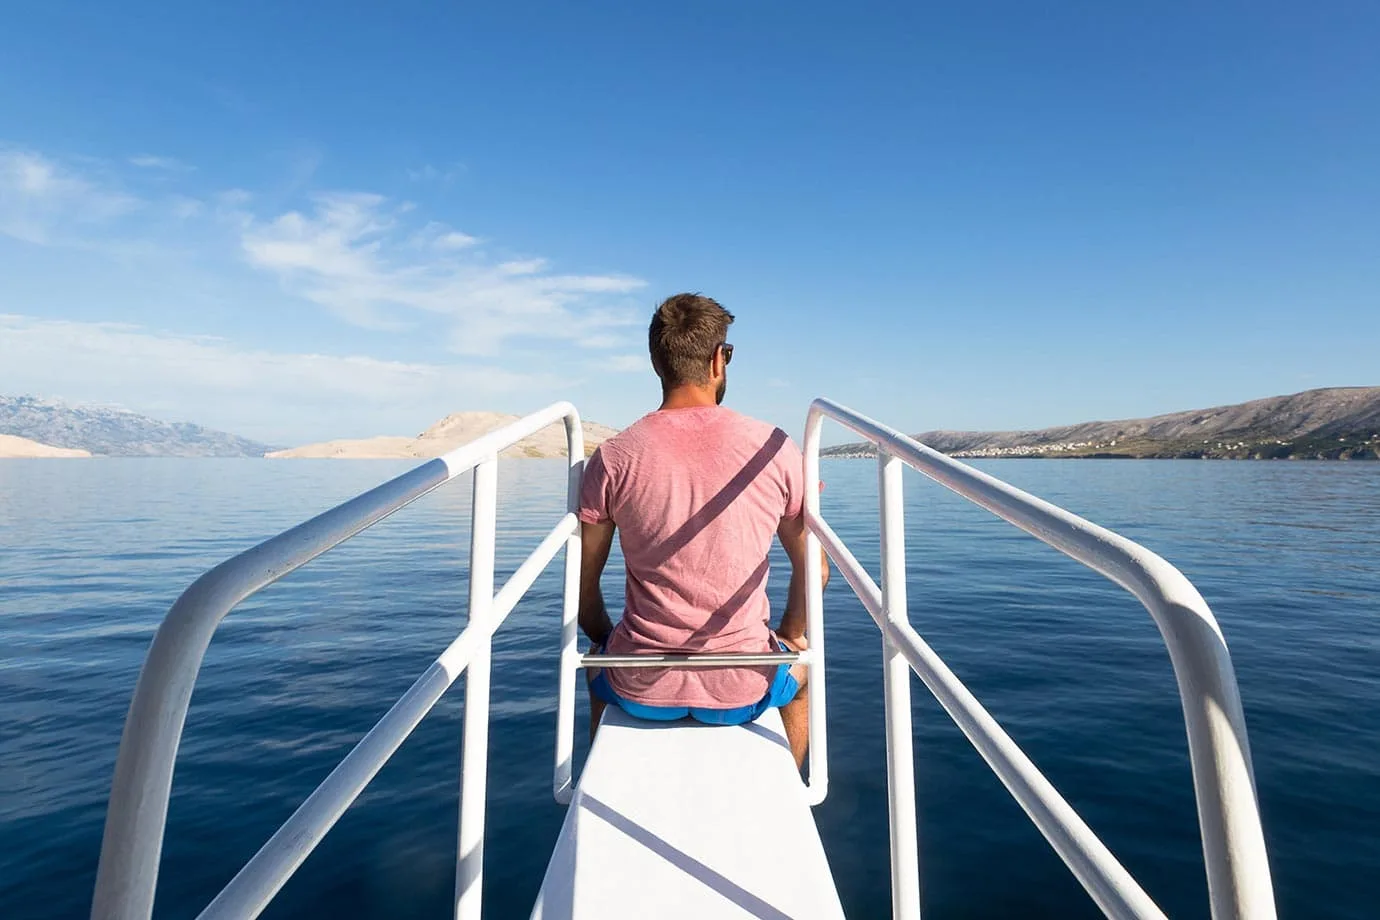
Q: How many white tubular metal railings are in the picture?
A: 2